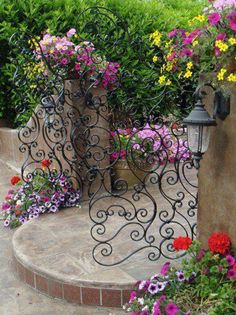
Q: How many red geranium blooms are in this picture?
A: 4